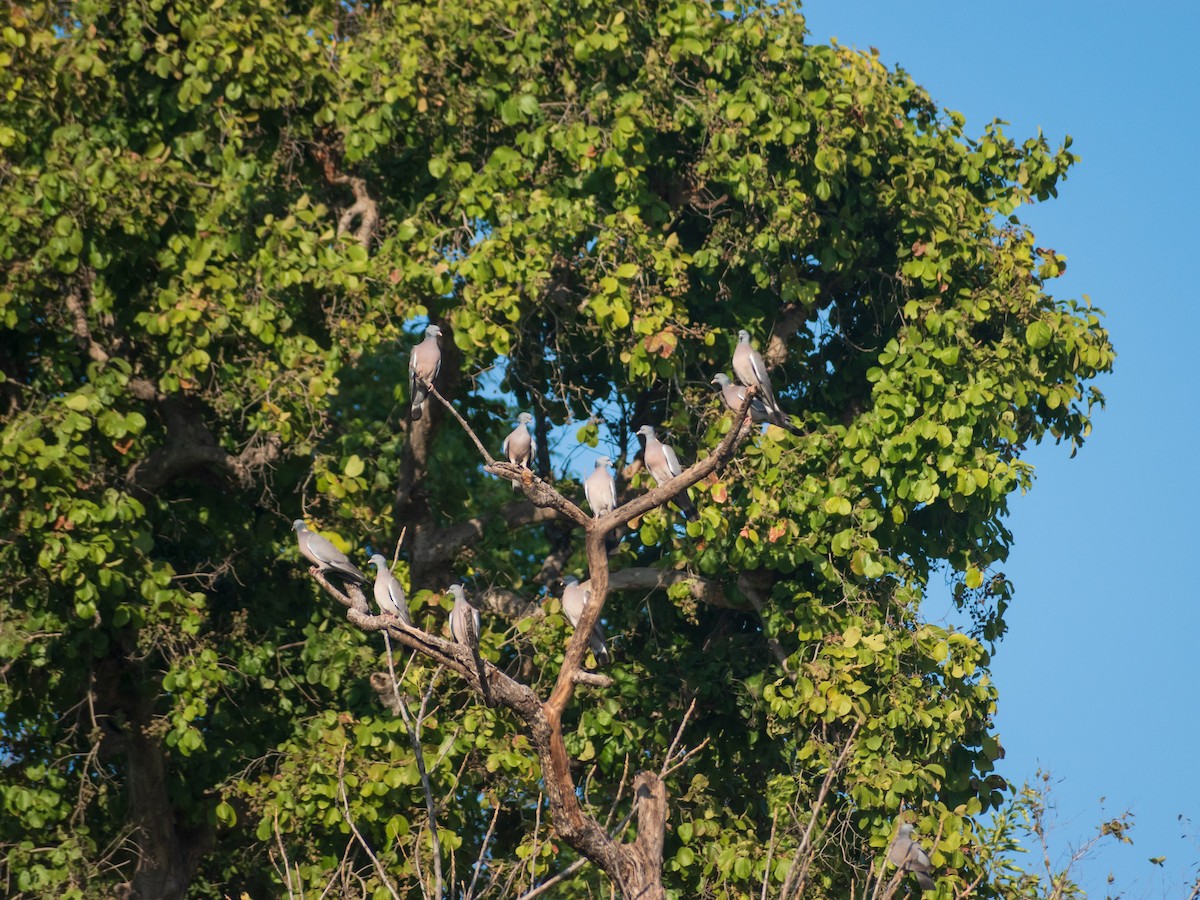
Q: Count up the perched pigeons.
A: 11